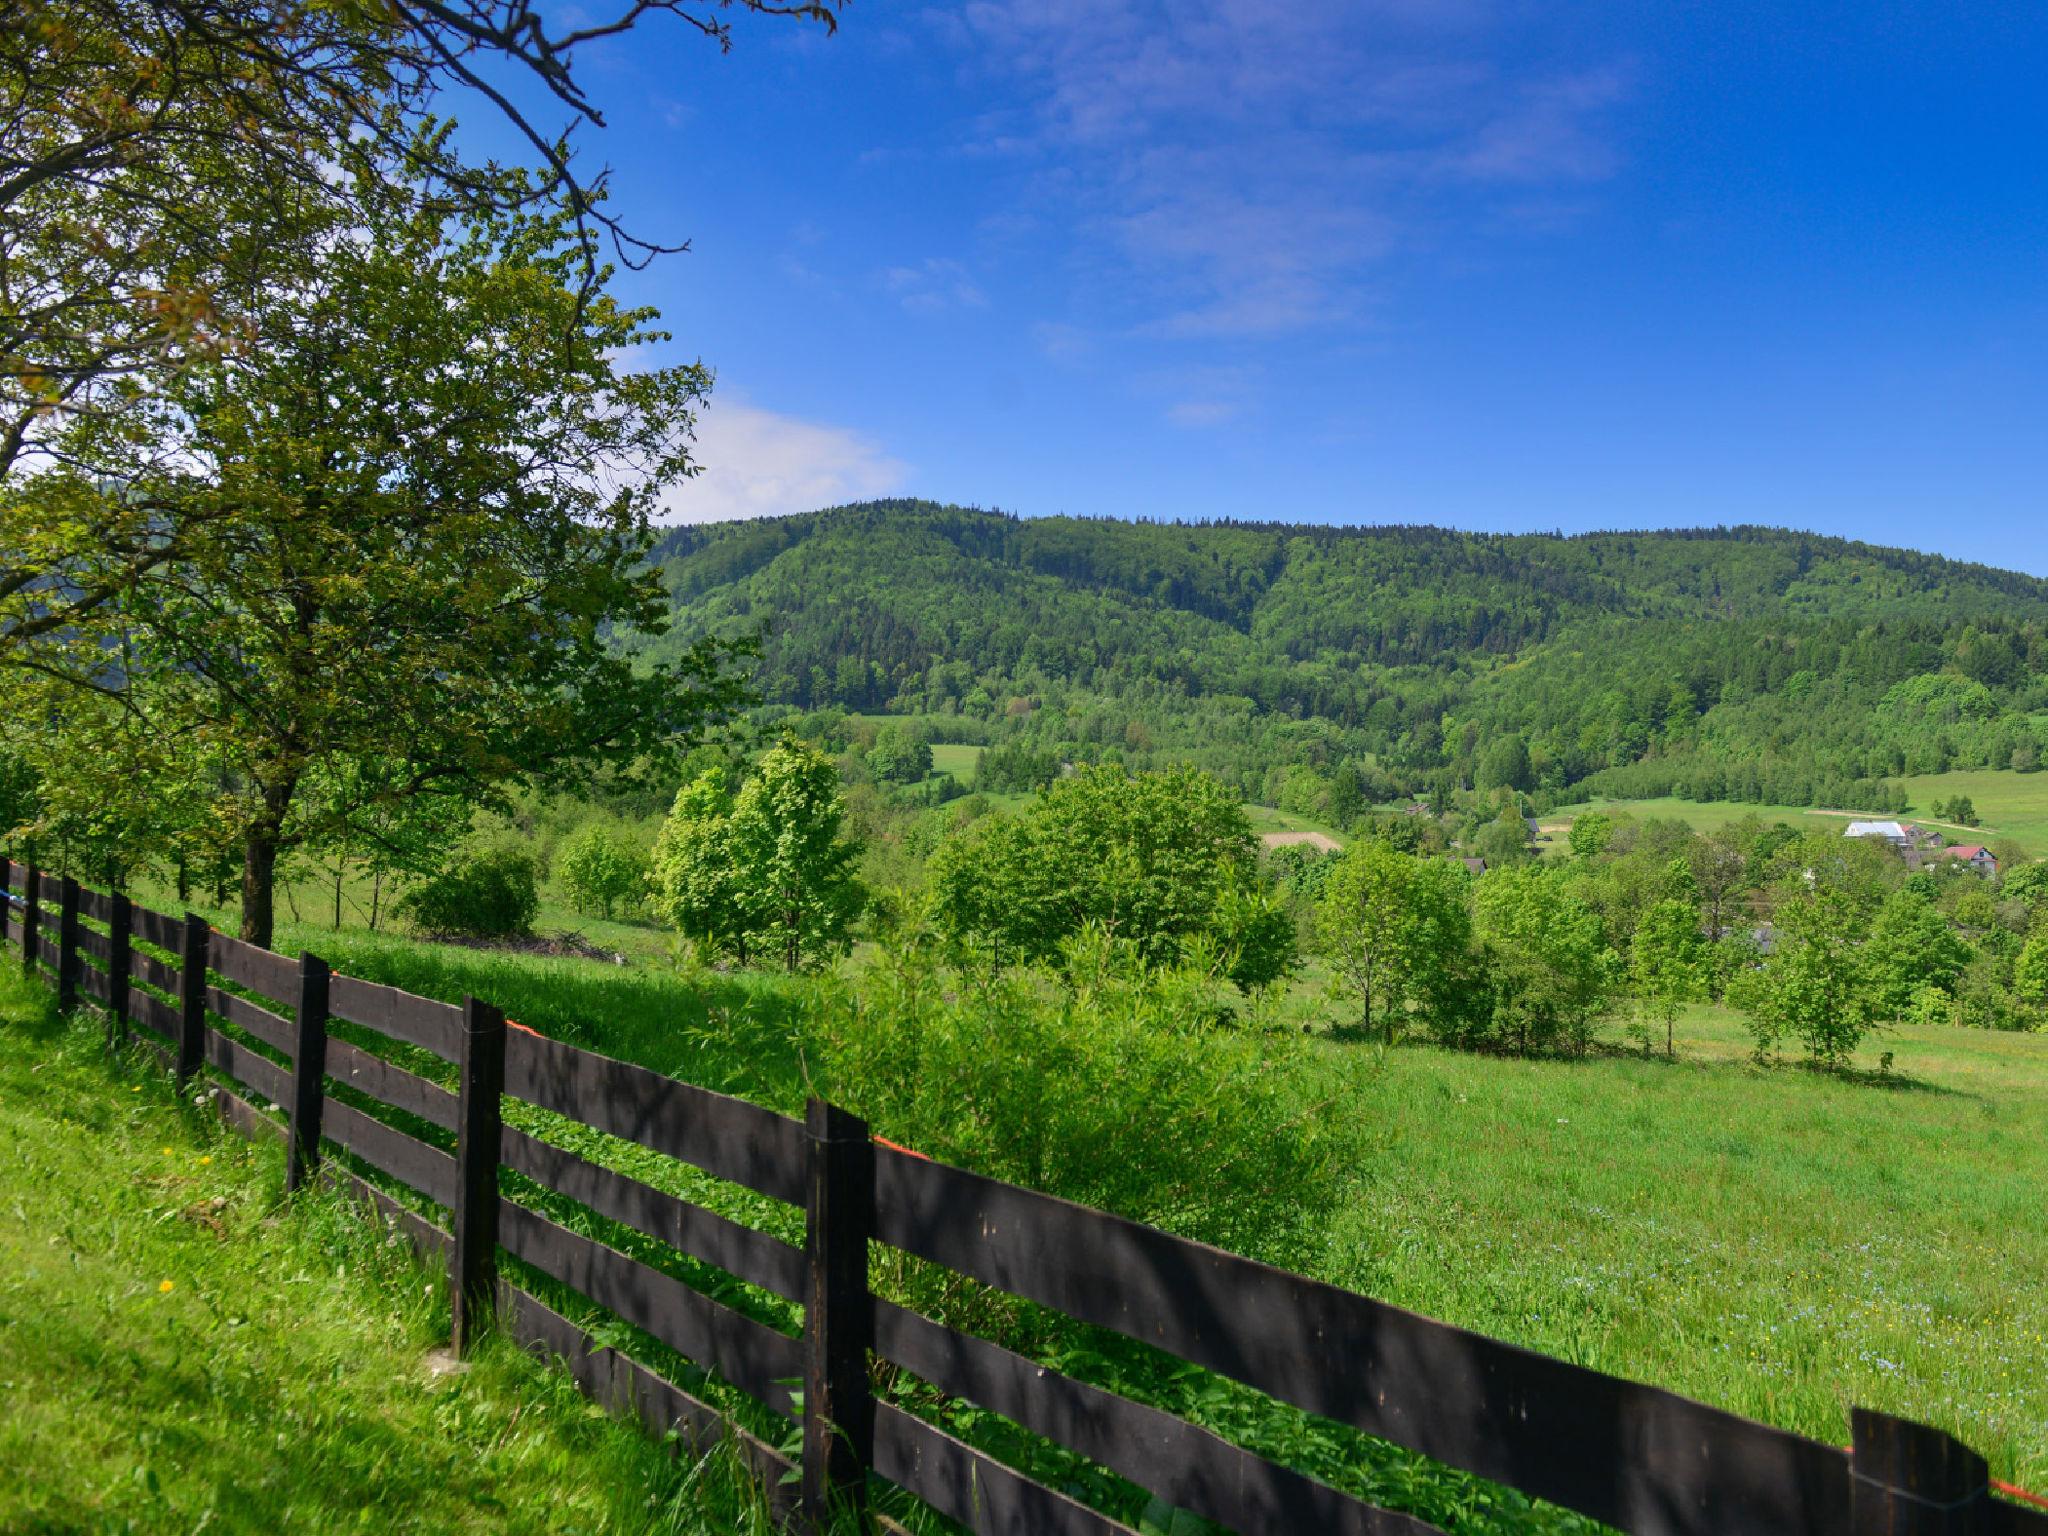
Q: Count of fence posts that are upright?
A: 9